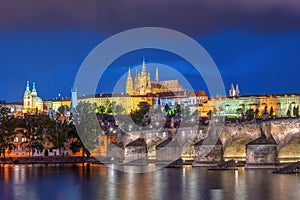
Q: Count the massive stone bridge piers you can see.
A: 5